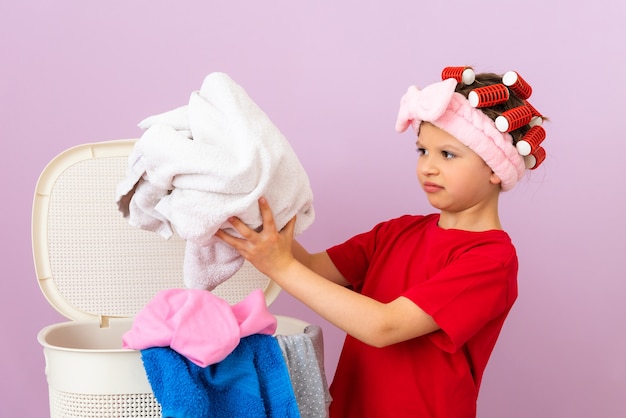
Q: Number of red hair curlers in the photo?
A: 7